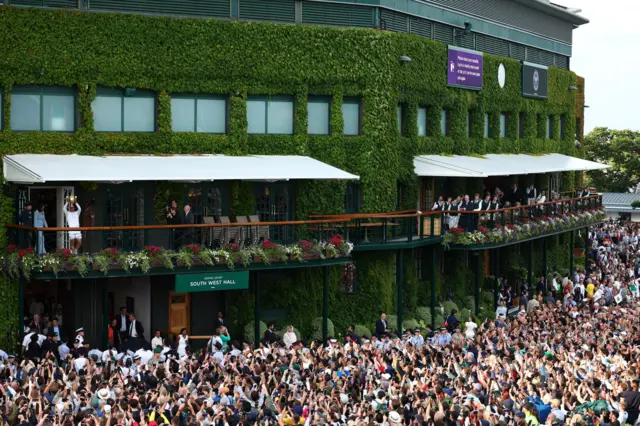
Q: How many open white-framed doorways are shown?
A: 1